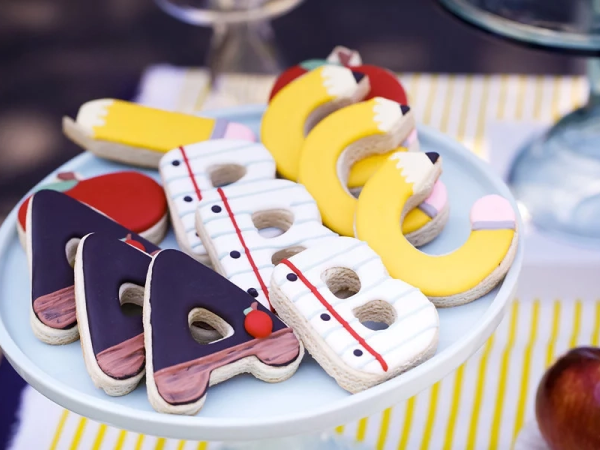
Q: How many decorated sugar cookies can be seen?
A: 12